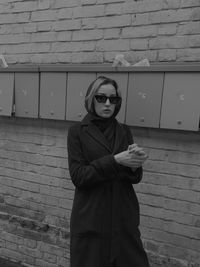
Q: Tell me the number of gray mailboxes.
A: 7